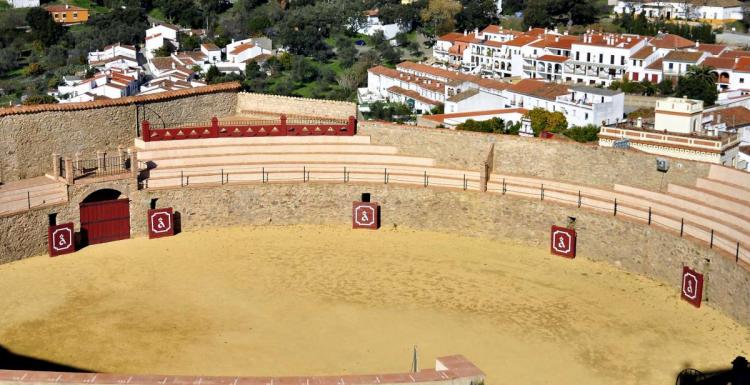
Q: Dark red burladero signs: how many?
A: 5